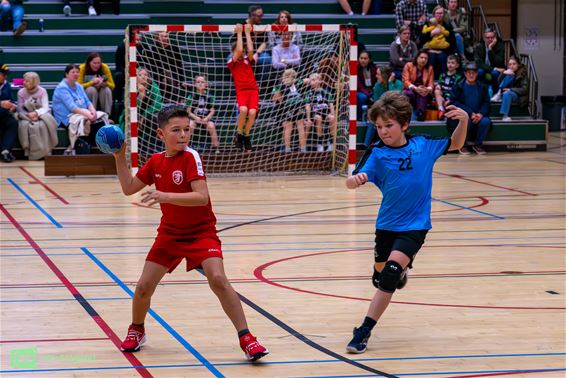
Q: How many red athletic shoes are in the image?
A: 2